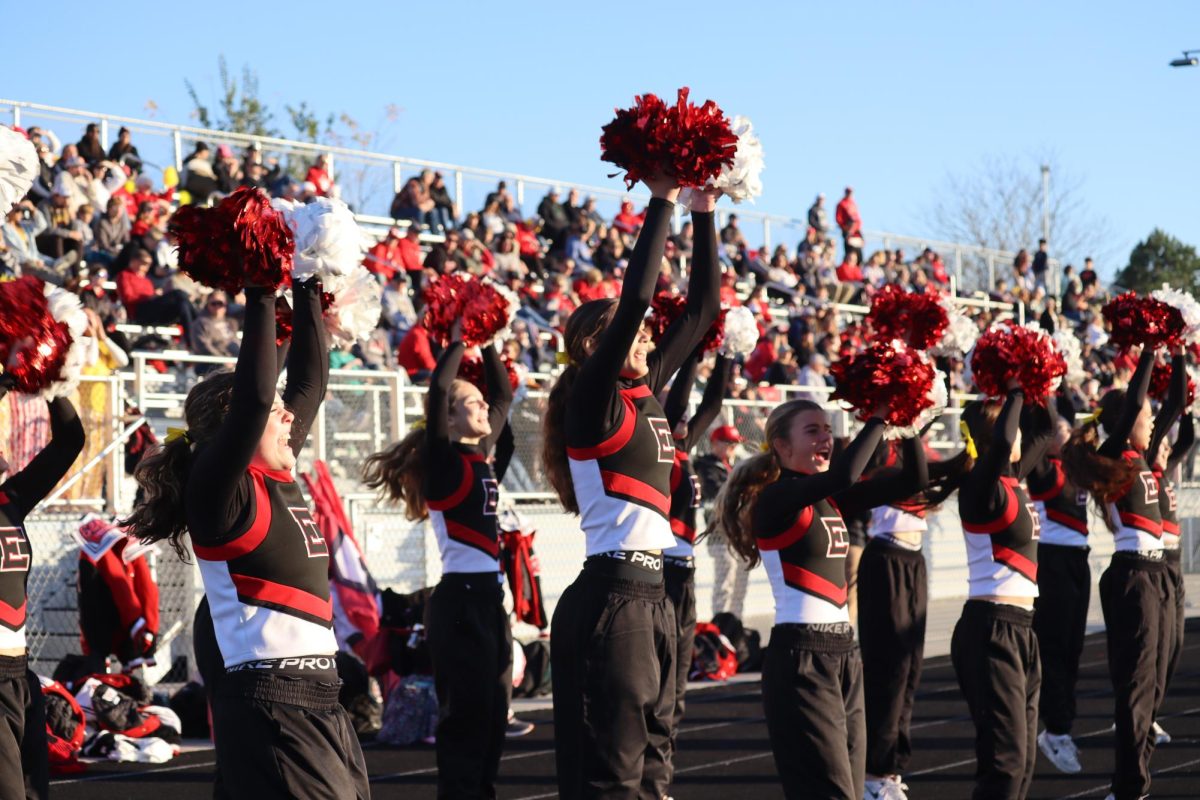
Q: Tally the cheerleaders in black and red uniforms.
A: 11